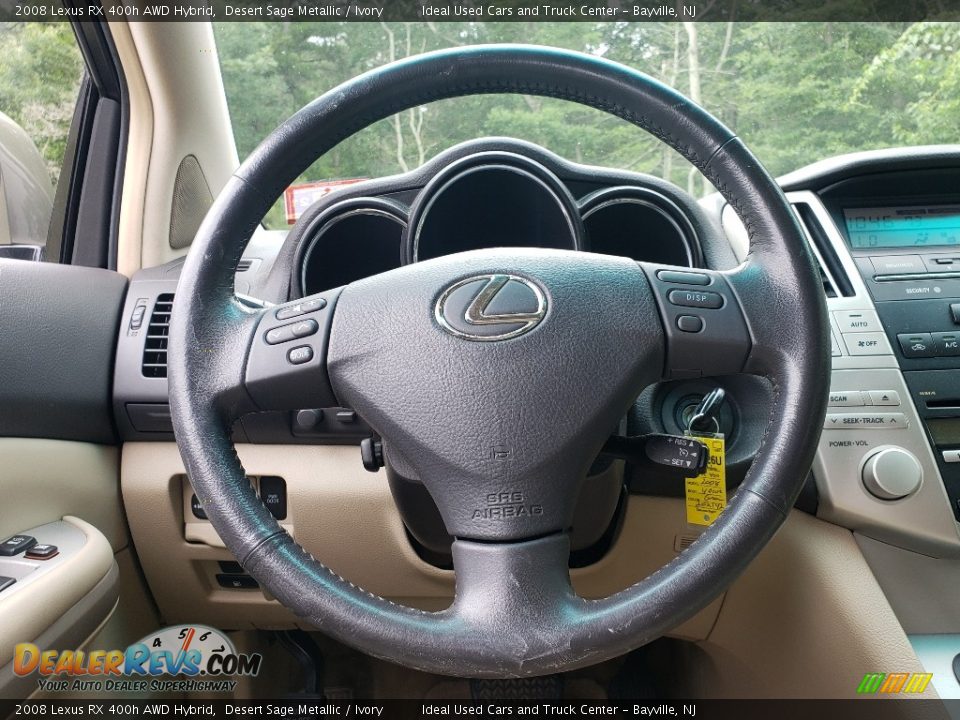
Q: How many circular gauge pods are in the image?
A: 3